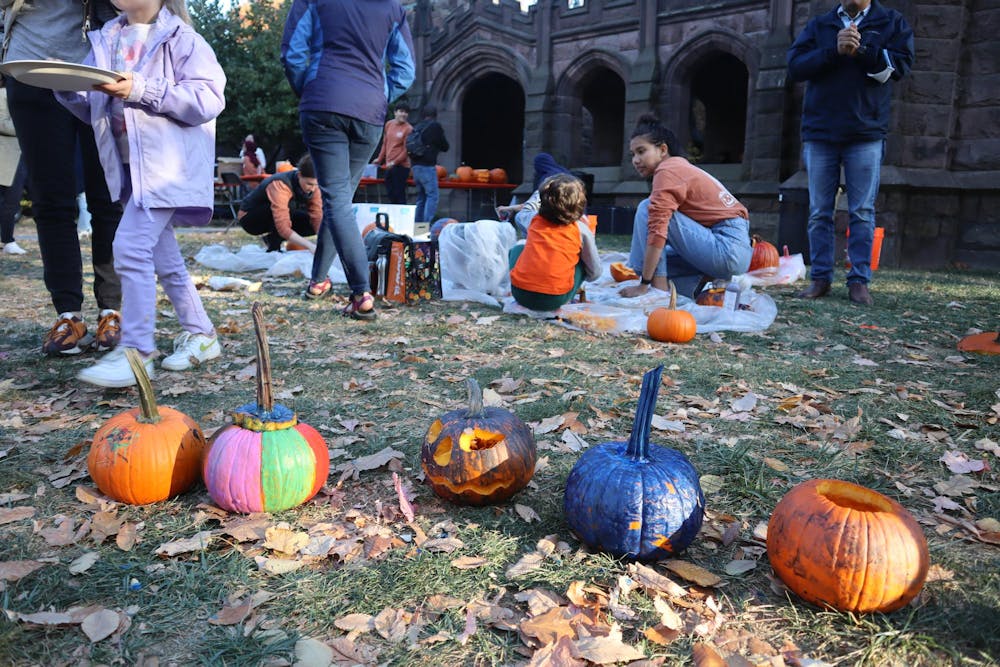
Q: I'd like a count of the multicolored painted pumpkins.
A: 1